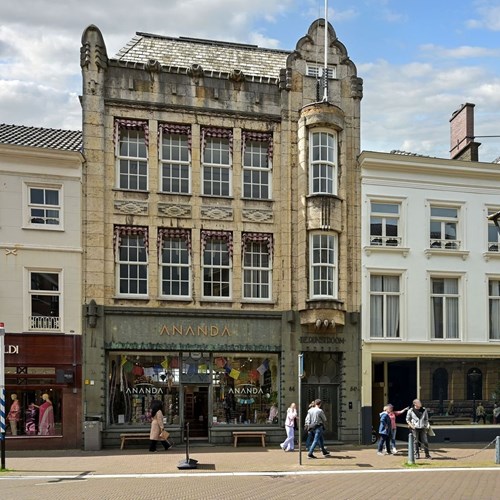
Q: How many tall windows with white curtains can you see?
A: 3